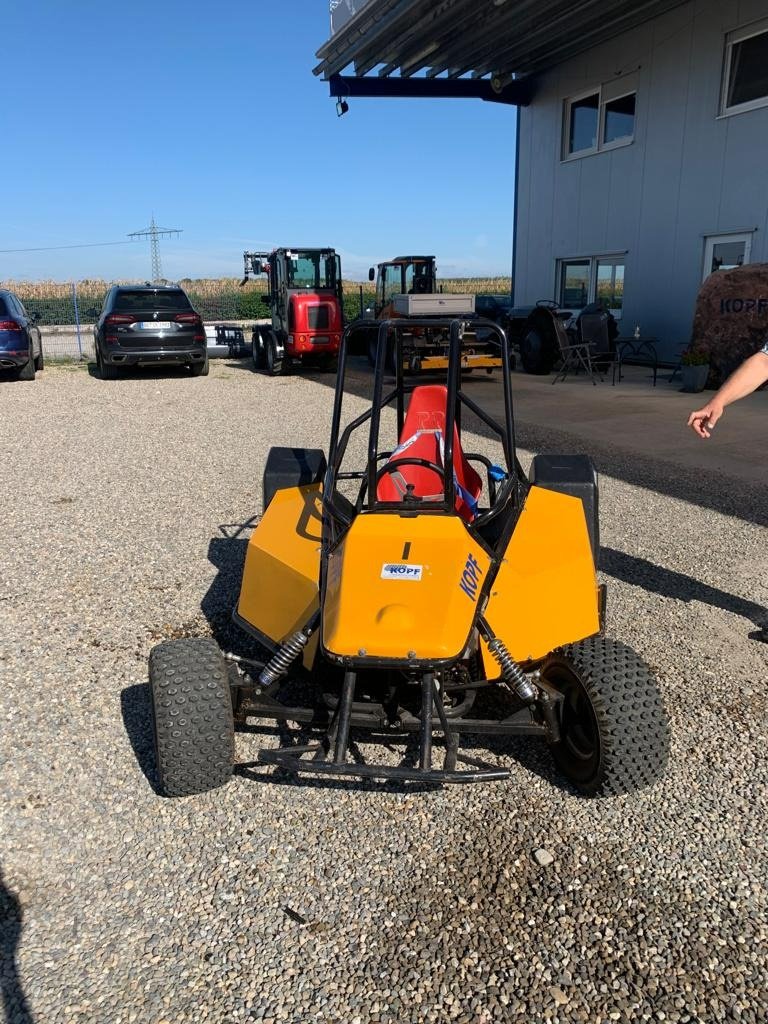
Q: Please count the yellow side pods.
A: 2